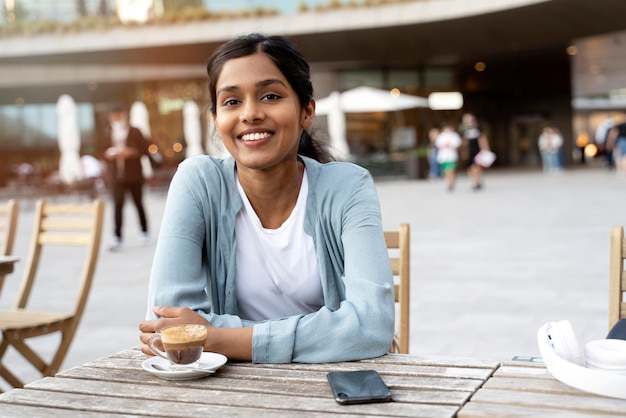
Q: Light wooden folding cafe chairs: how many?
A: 4